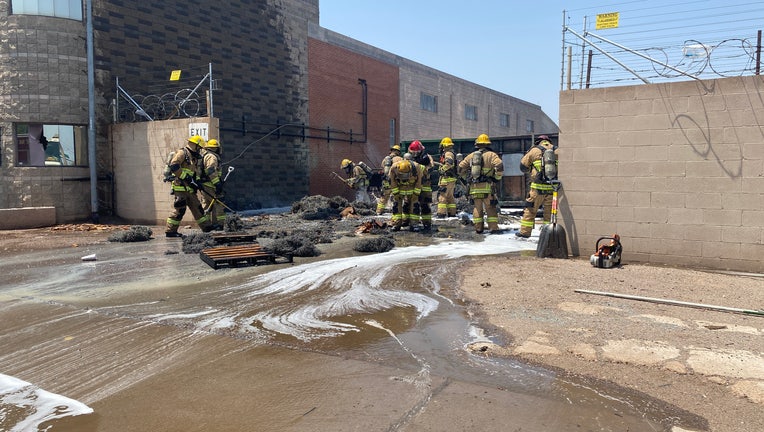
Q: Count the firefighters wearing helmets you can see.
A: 9